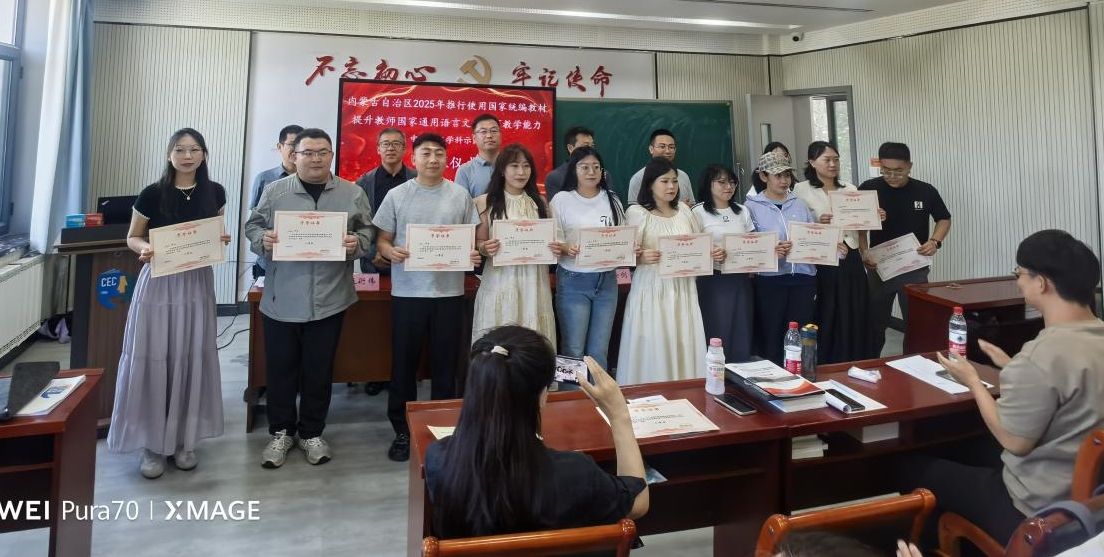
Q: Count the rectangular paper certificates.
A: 11